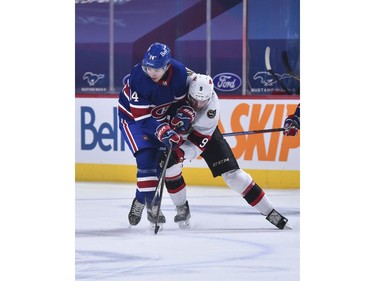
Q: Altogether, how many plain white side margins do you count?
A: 2